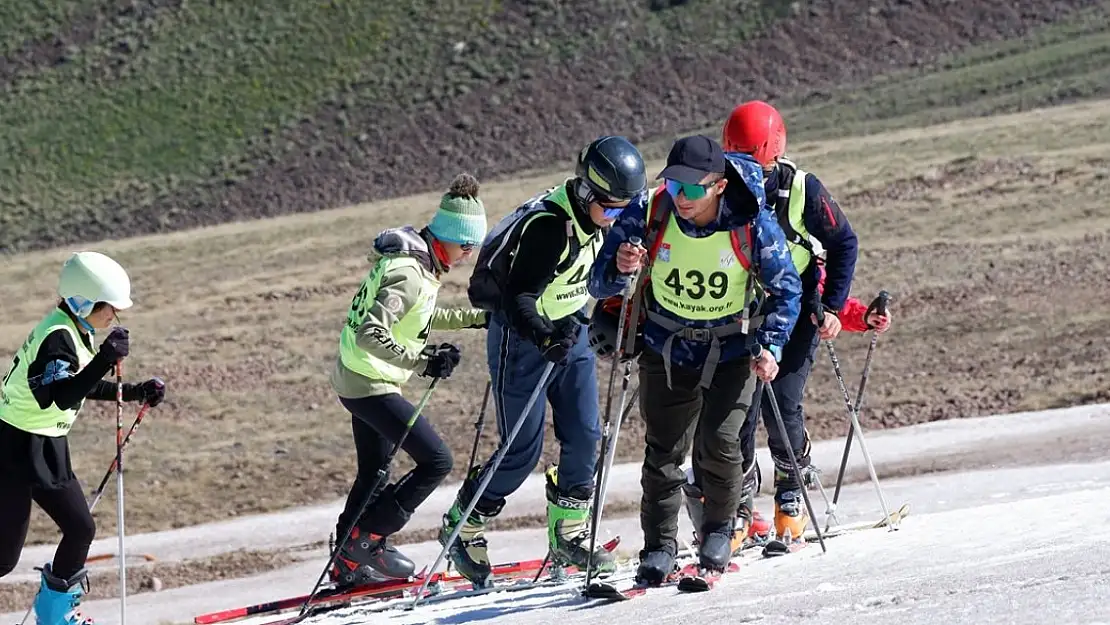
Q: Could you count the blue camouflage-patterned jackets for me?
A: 1